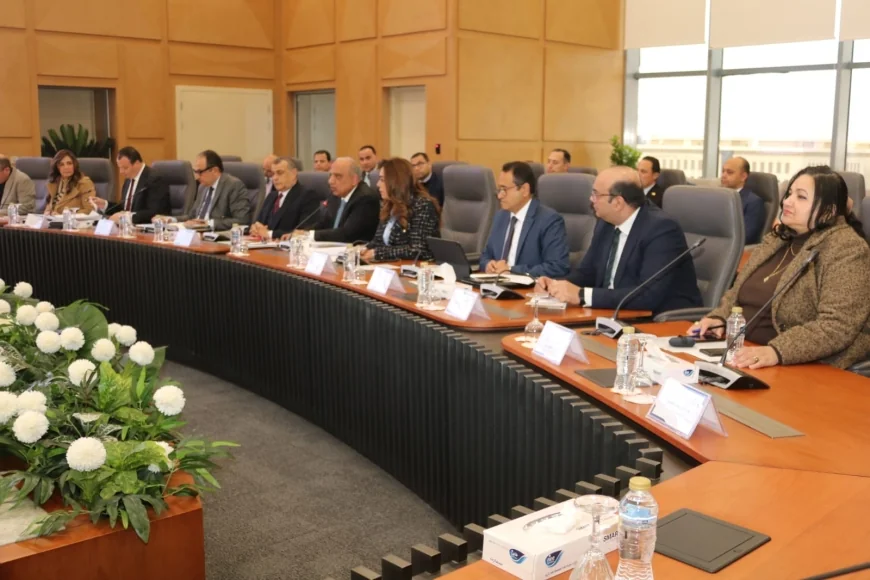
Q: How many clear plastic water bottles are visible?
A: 11